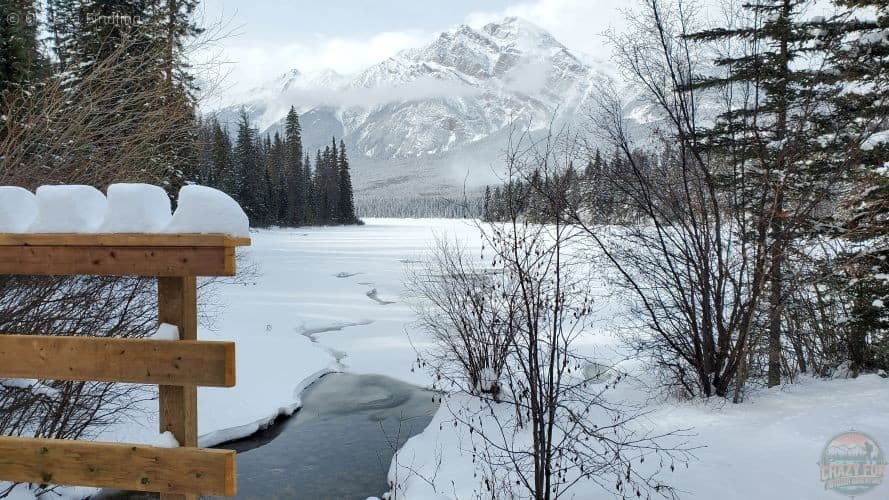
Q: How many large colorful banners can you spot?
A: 0